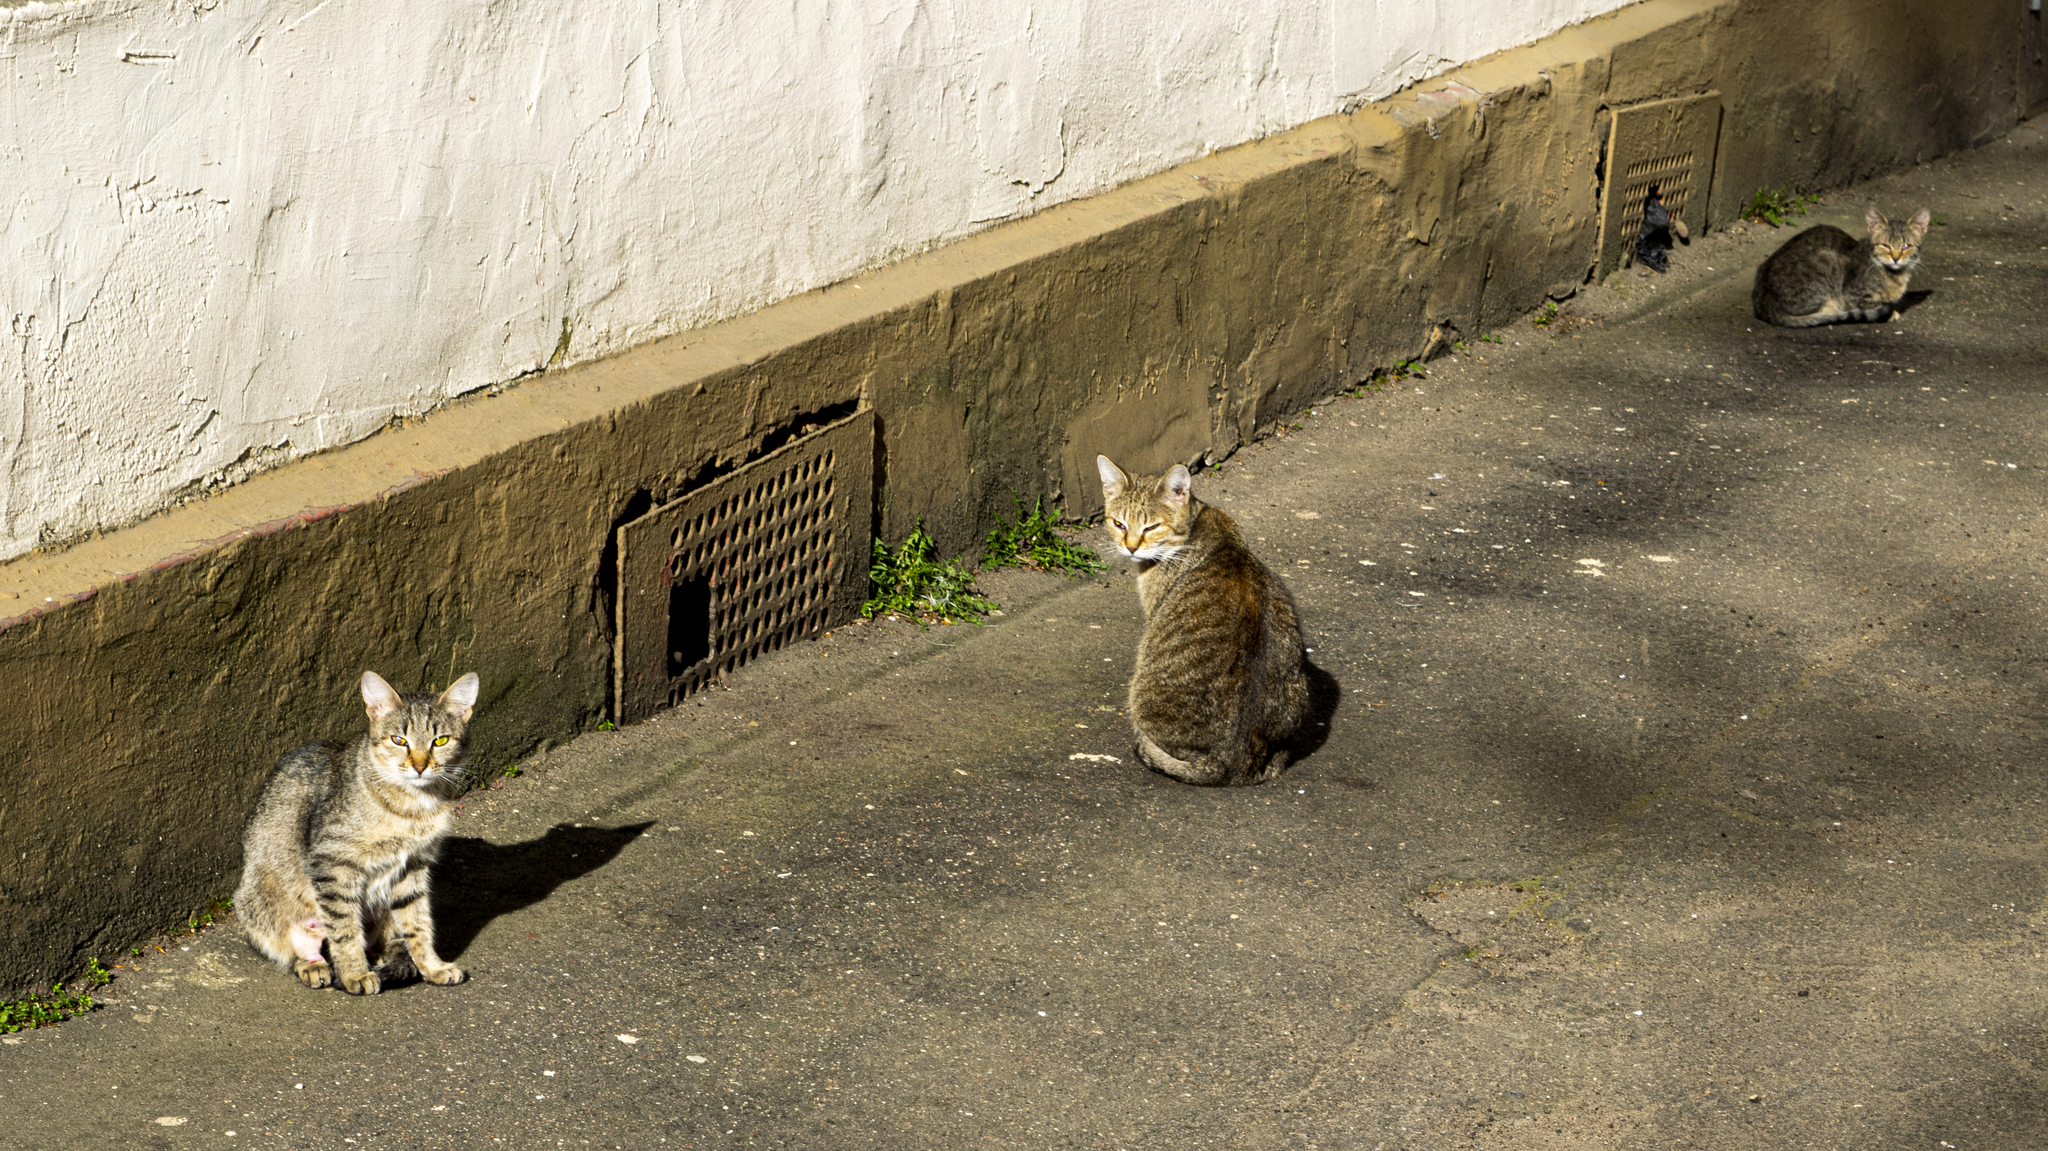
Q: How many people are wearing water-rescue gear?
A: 0